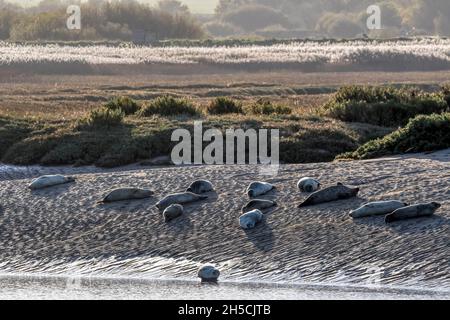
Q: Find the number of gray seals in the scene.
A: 13